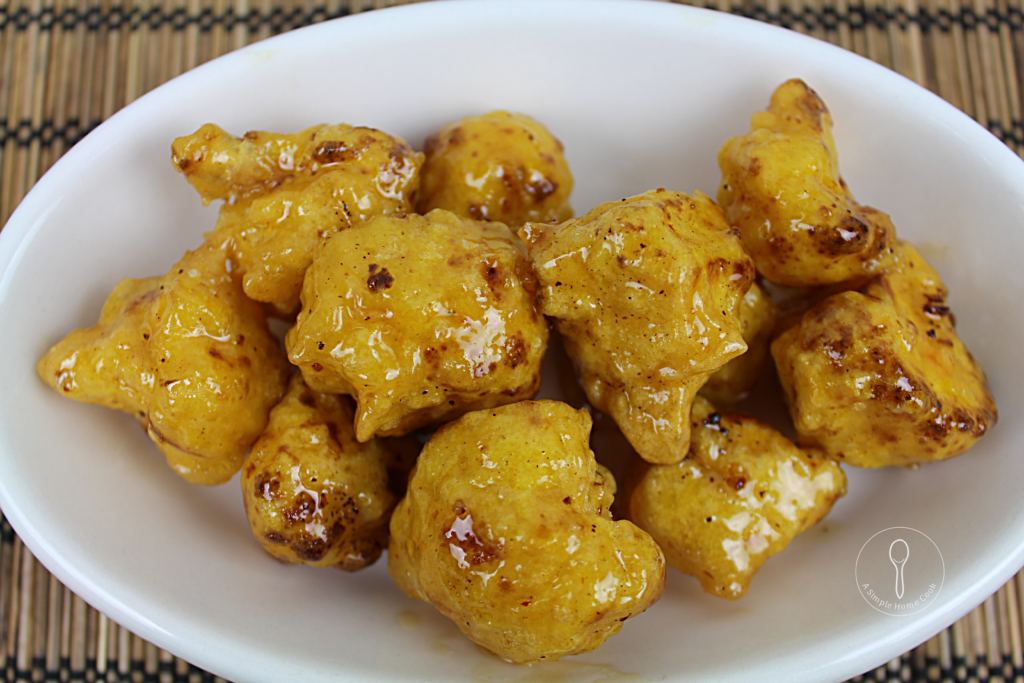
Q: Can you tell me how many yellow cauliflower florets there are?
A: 11